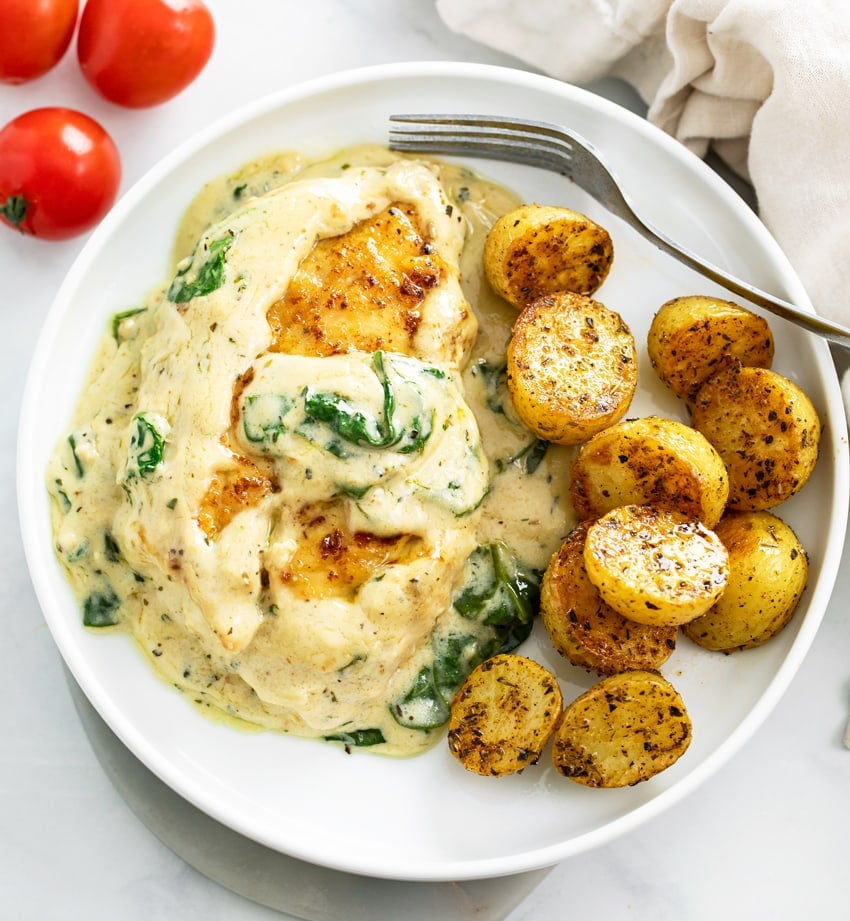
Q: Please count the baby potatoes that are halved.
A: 10